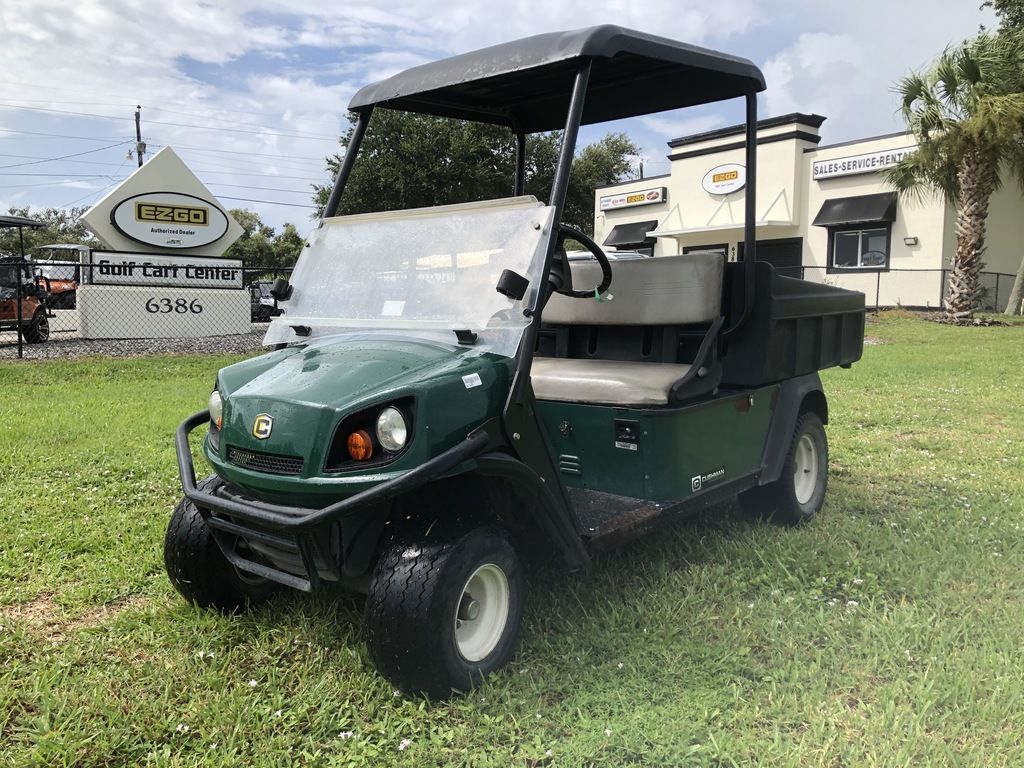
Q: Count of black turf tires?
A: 3